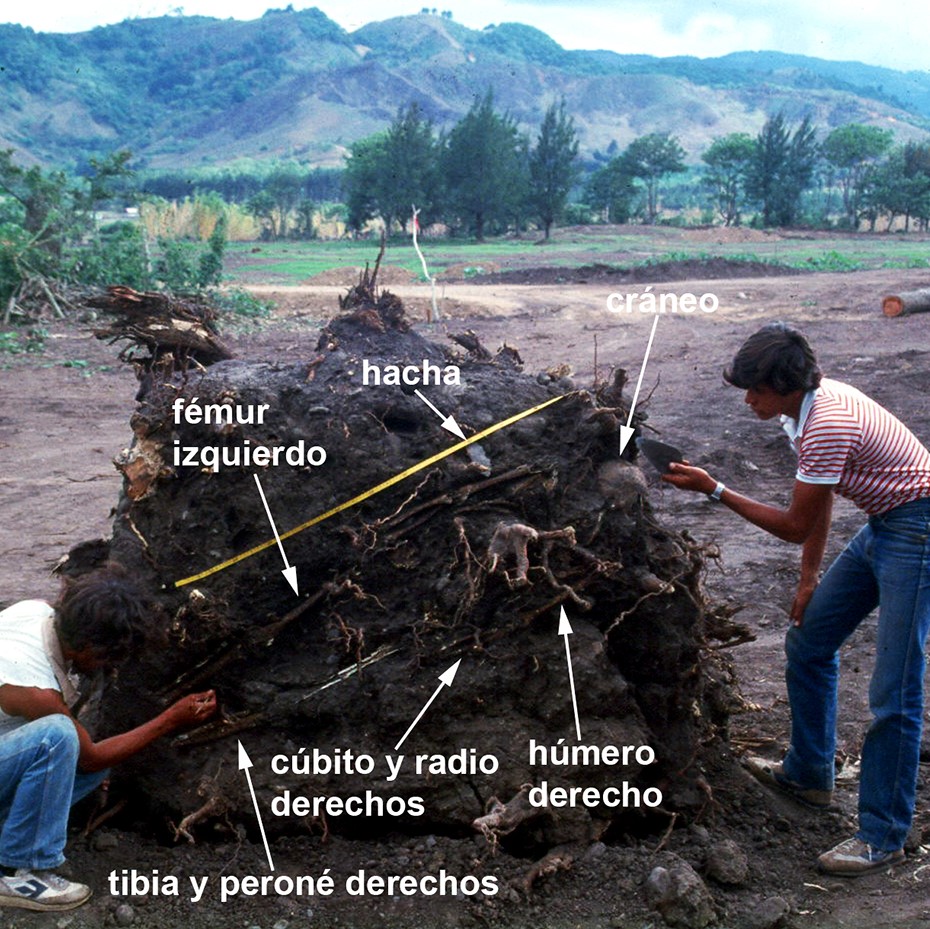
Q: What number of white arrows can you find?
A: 6